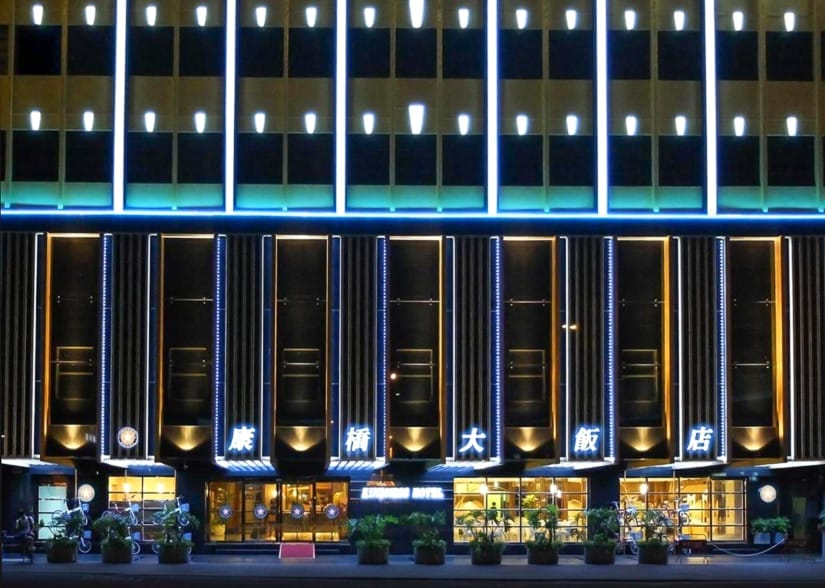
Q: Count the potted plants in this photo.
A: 11